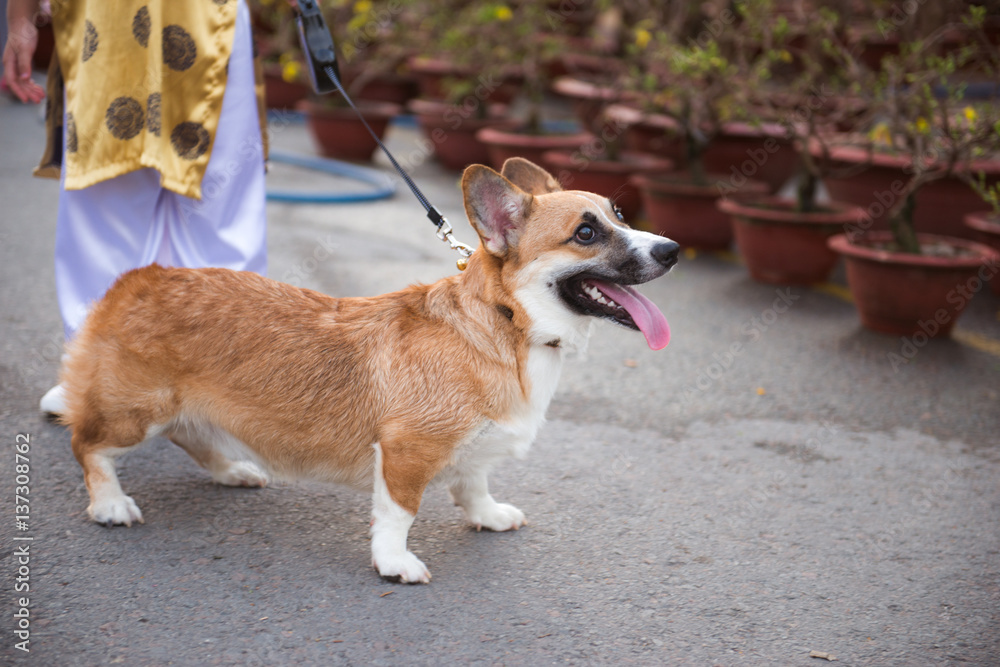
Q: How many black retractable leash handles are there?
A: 1